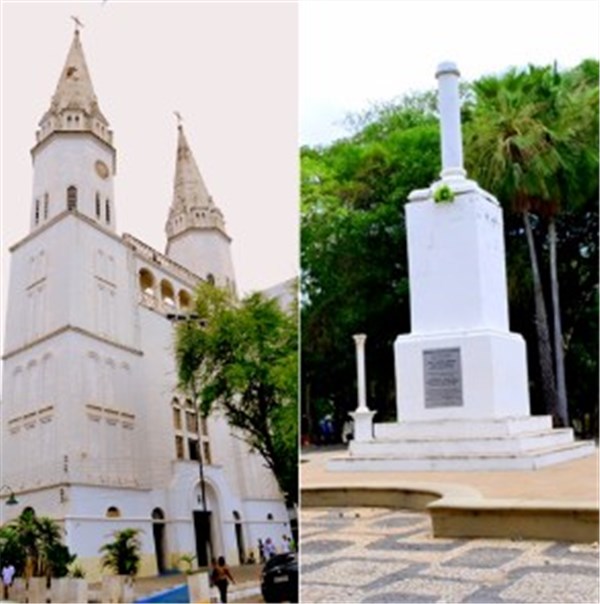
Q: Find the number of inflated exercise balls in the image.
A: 0